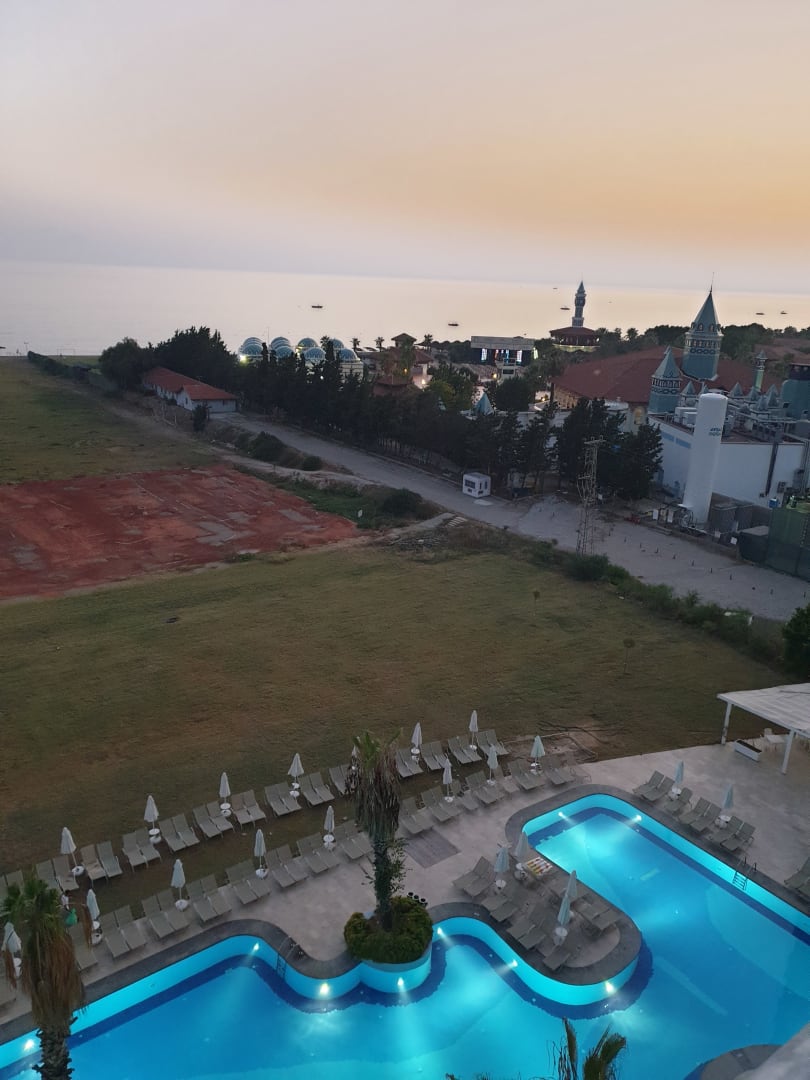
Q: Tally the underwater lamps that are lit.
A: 9